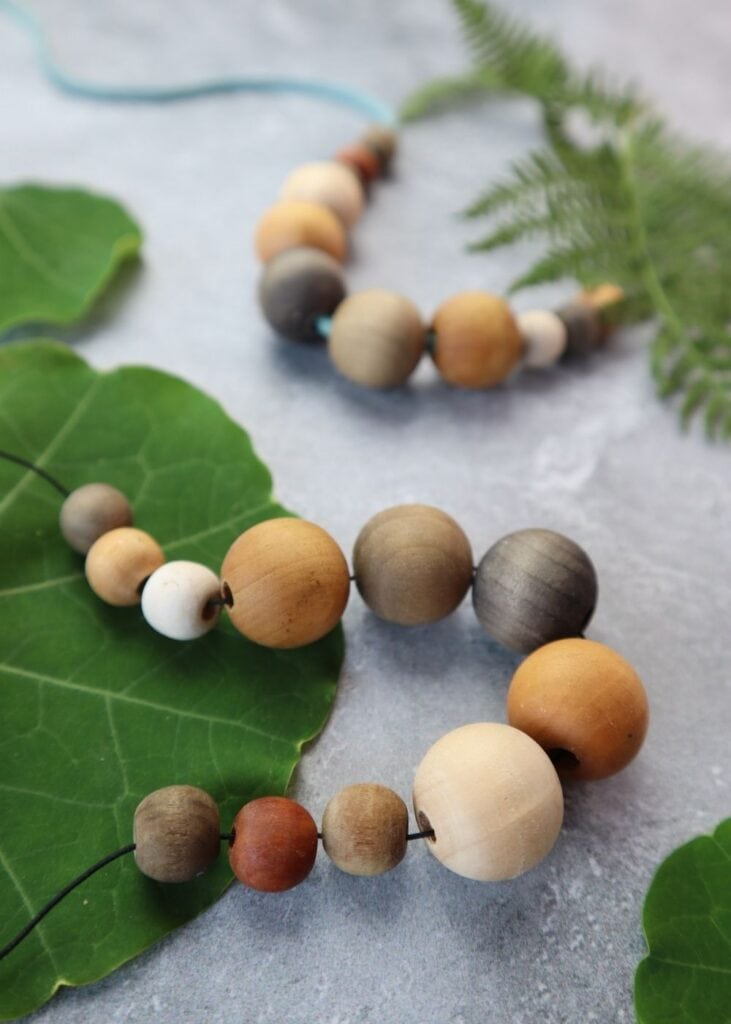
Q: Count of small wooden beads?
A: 11